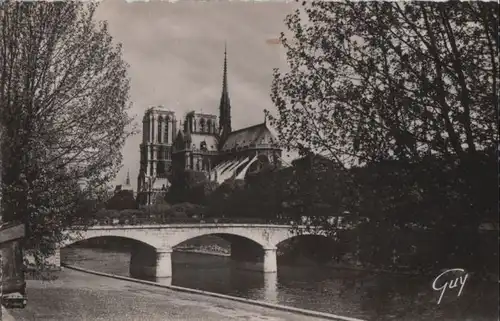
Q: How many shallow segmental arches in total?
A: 3